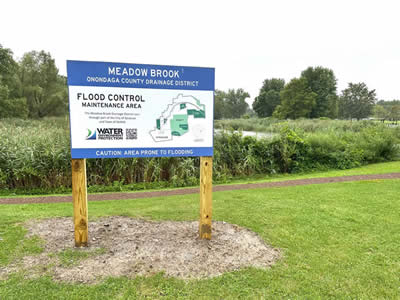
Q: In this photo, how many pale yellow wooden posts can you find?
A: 2